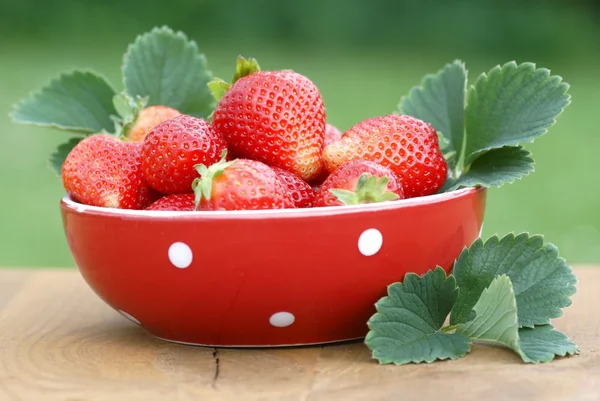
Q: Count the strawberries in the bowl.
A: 10